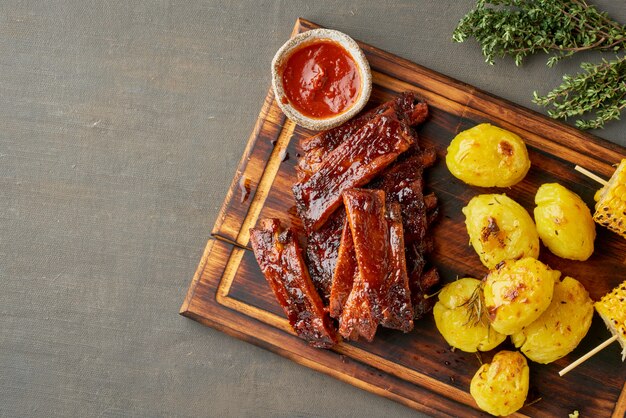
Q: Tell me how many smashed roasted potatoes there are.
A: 7